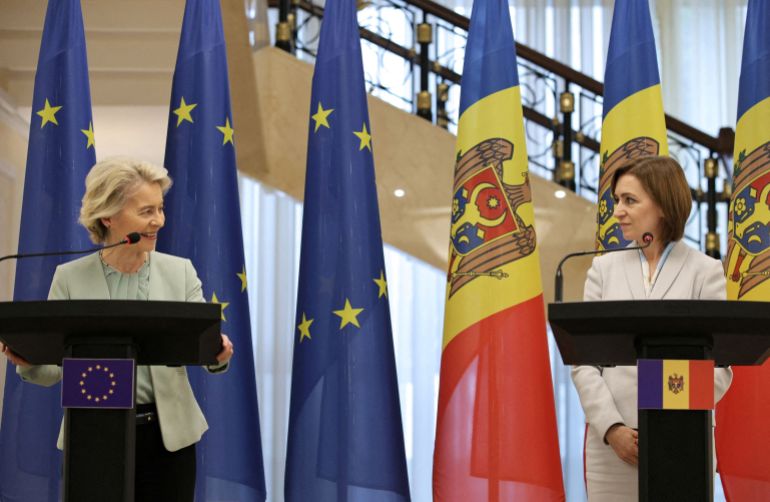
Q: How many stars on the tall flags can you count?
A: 11